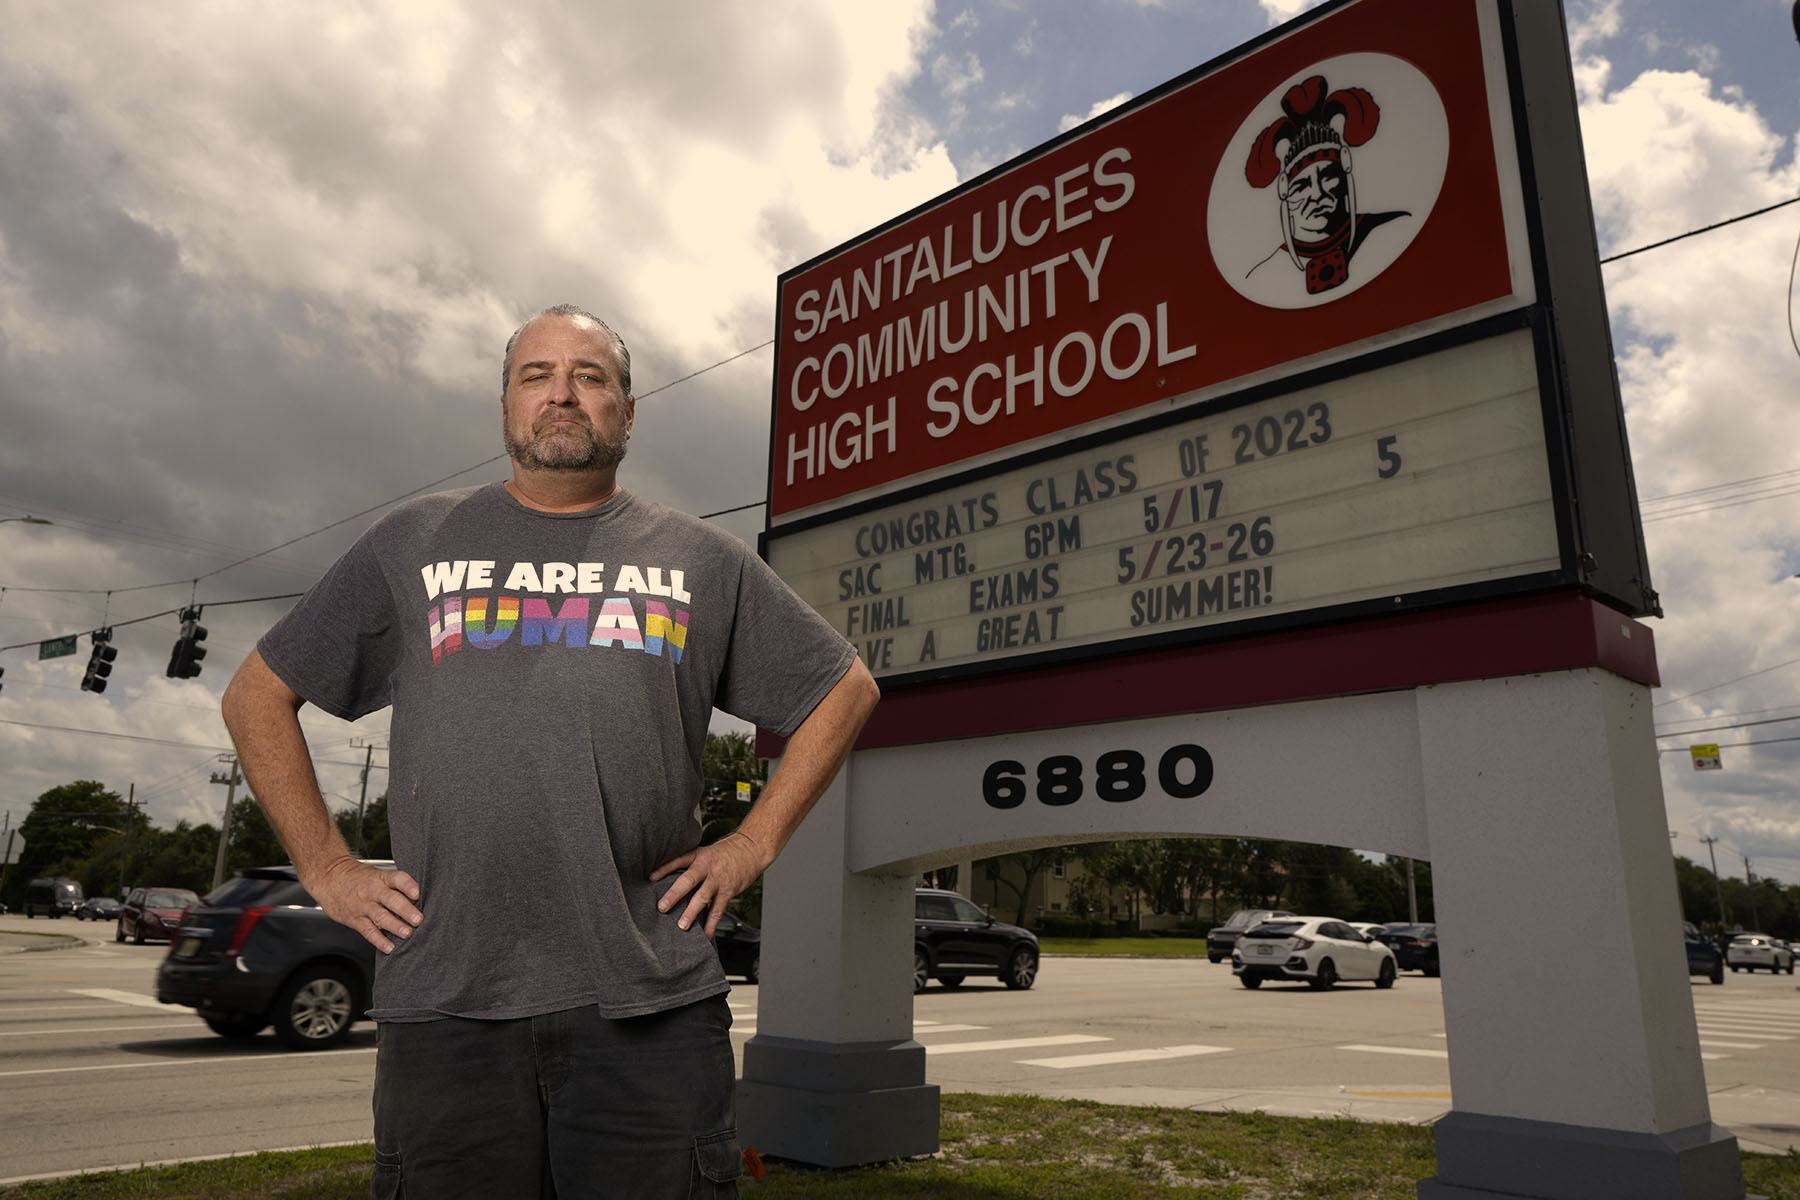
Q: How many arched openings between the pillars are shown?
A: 1